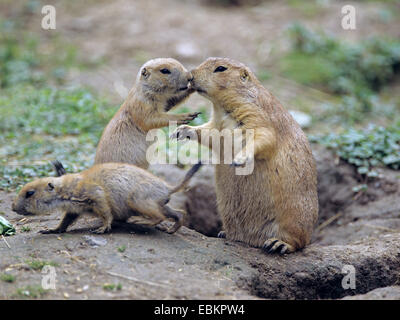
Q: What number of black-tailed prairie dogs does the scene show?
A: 3